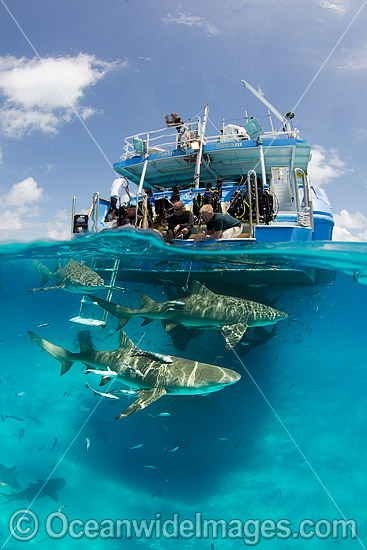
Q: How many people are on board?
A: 5